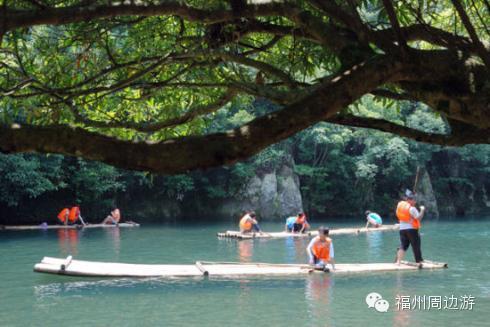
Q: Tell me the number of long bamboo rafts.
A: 3